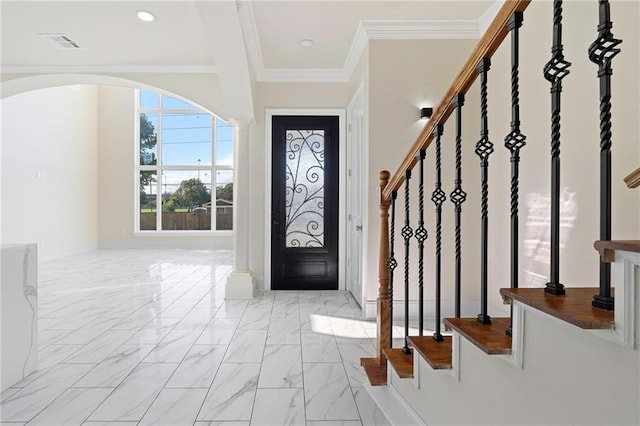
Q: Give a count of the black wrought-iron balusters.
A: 9